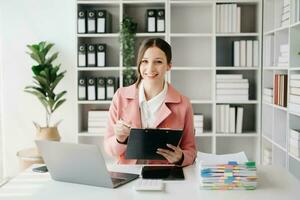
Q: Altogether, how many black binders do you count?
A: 12